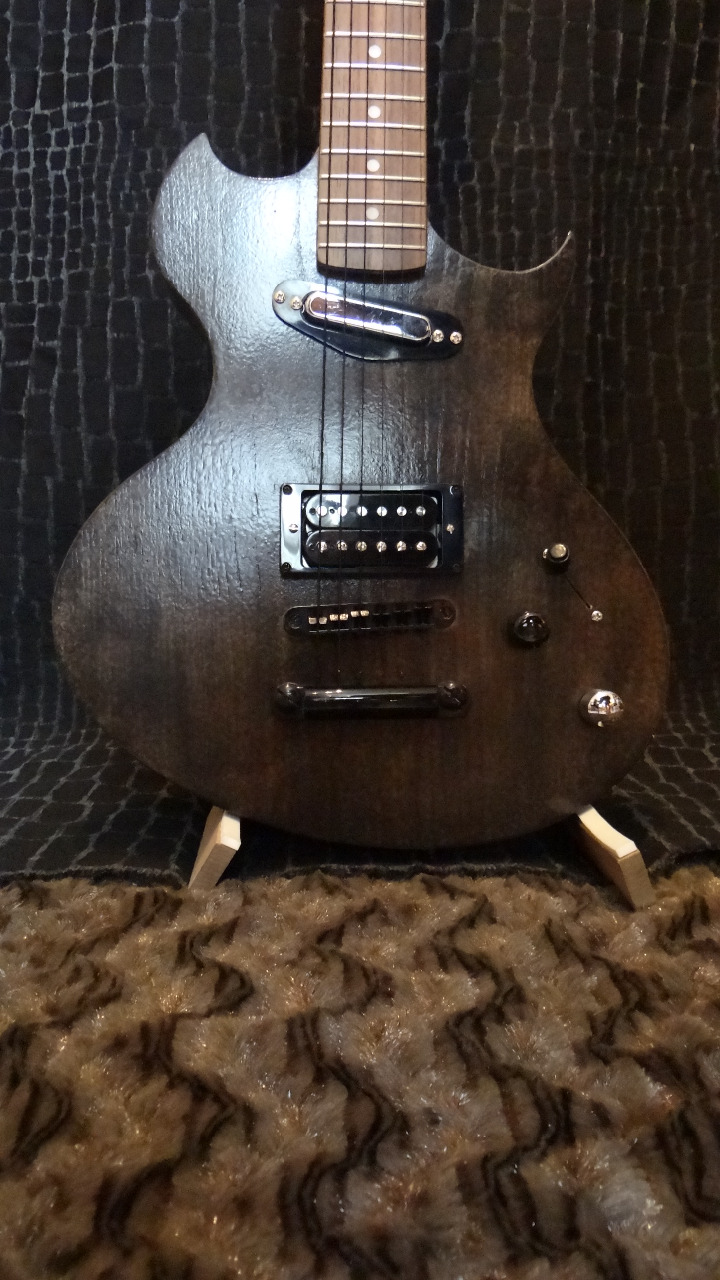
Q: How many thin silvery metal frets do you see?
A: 10